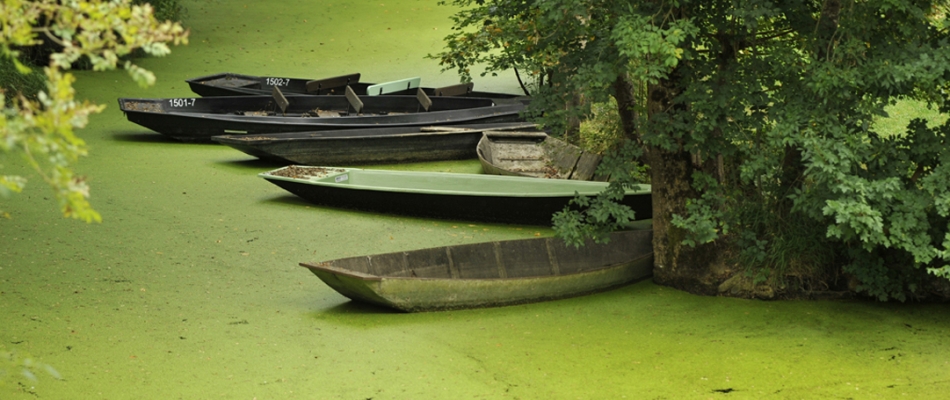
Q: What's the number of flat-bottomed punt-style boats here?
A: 6